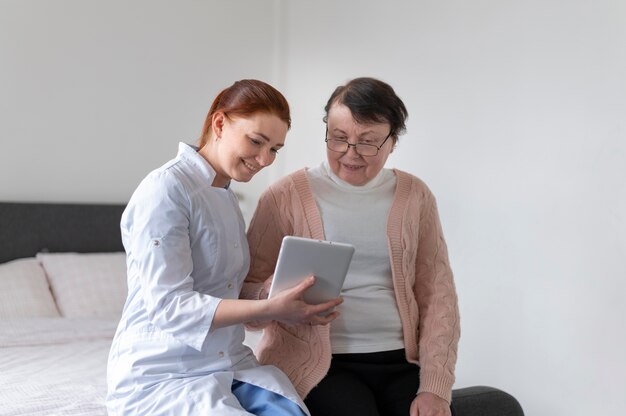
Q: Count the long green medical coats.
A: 0